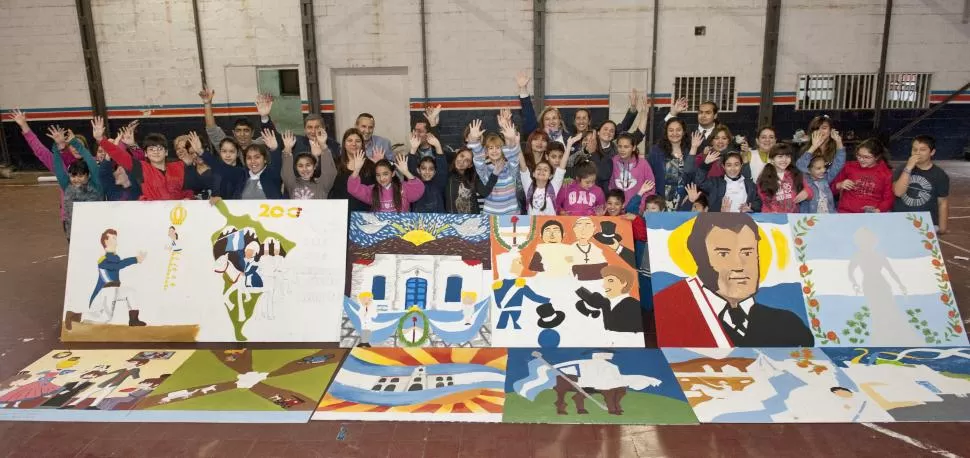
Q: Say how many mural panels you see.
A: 12